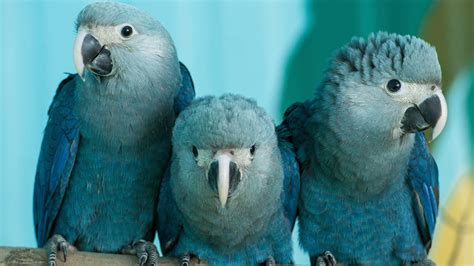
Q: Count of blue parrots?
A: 3